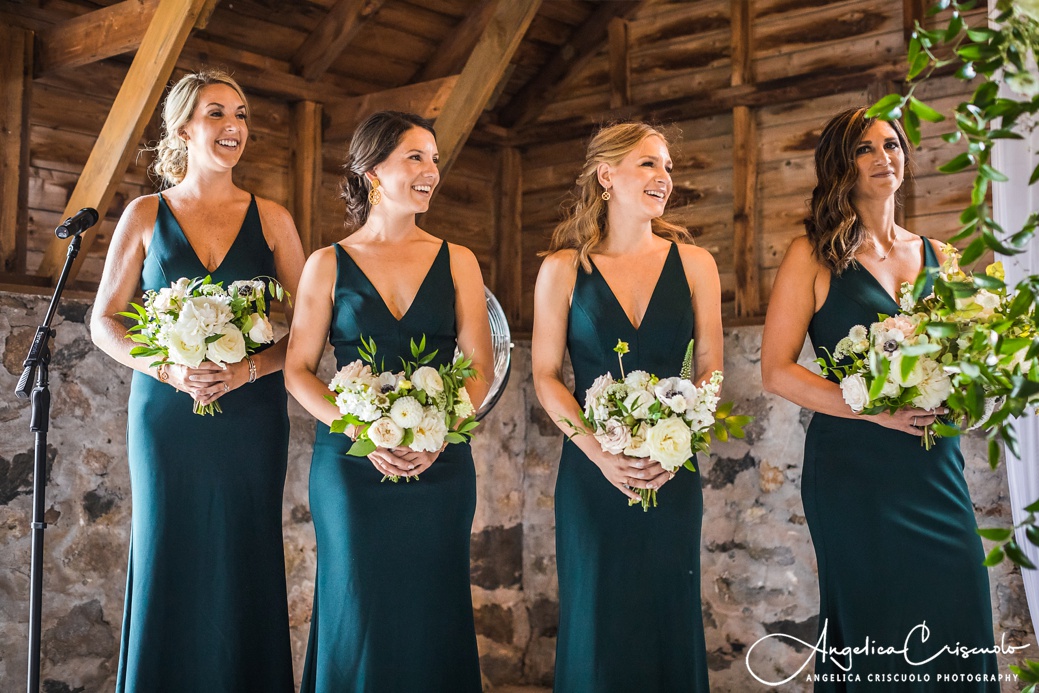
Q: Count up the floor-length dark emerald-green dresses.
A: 4